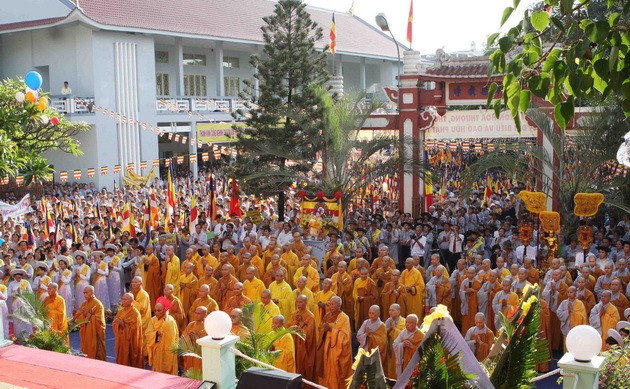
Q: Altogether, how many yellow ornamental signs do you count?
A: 3